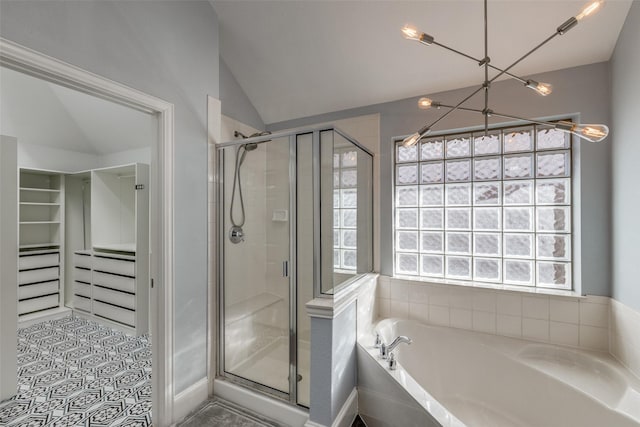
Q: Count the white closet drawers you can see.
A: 12